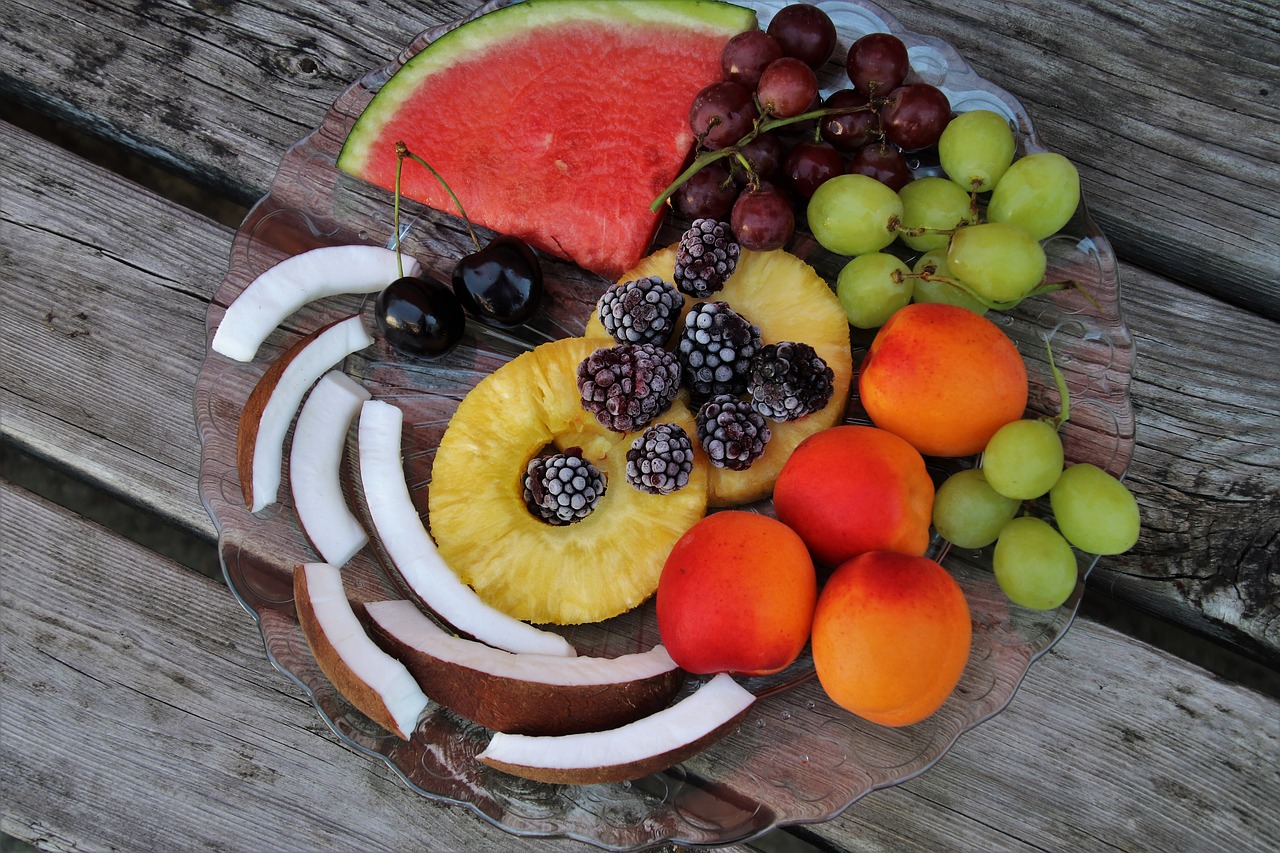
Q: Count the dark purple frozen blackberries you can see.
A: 8